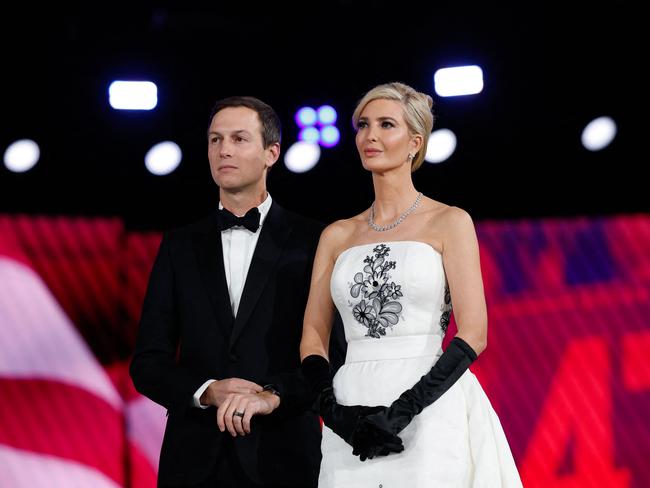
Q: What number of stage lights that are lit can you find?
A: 11